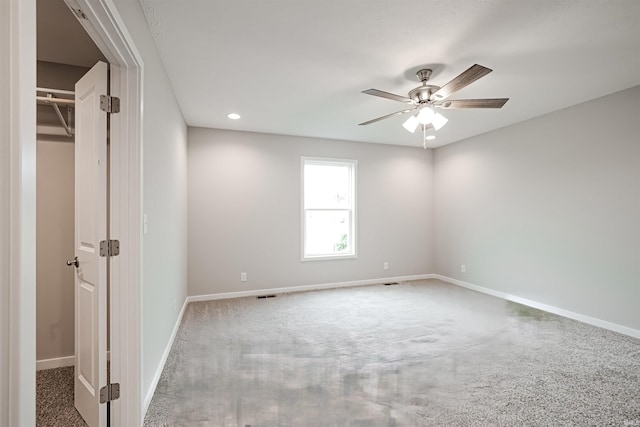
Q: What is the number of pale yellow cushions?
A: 0